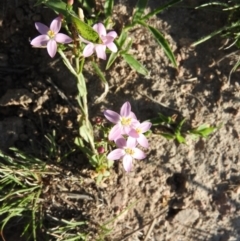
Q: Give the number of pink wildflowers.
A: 5